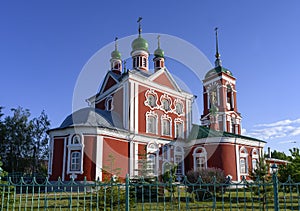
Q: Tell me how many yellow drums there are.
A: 0